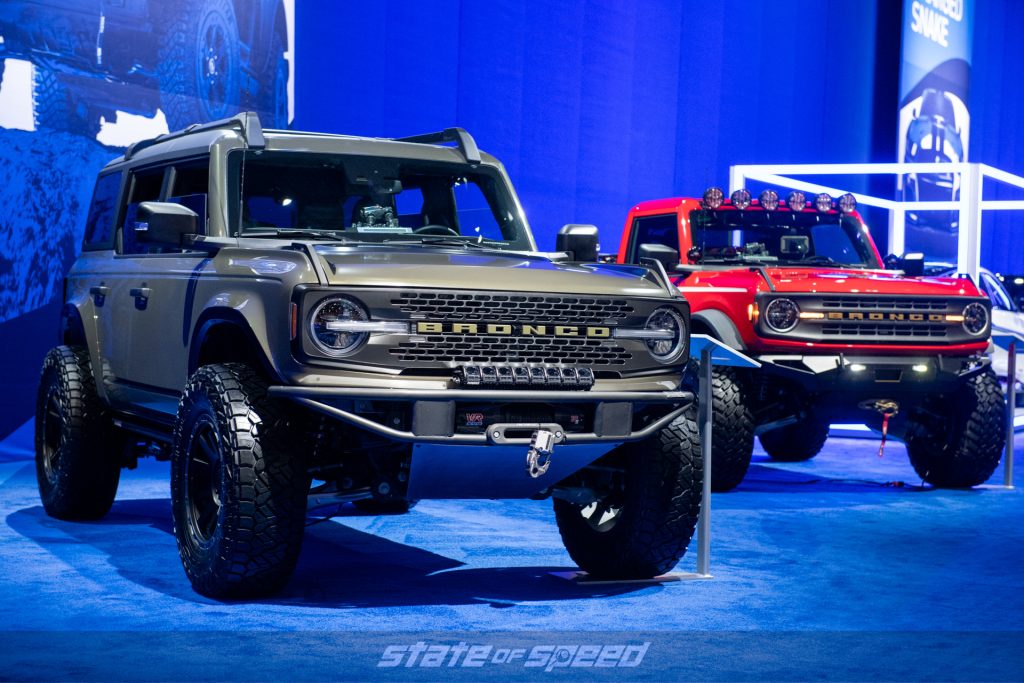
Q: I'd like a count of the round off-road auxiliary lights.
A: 6